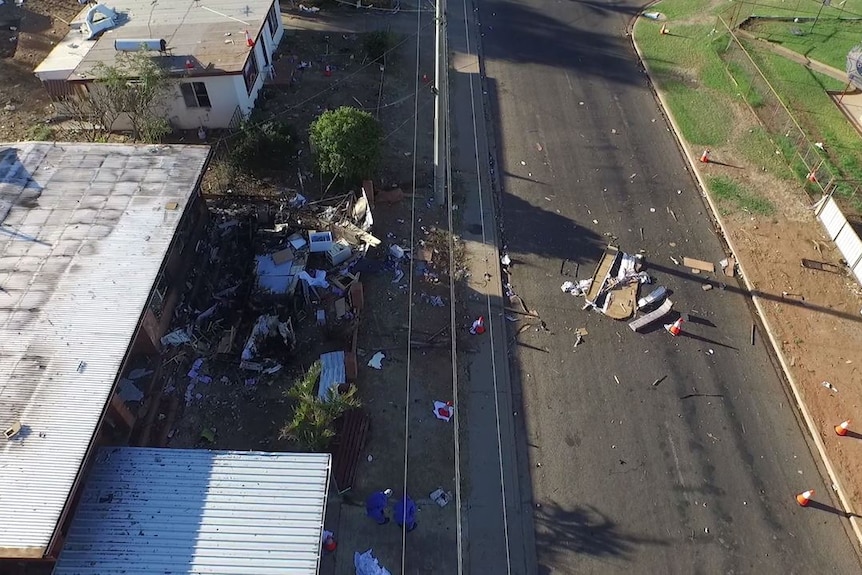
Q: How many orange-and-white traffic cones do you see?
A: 13